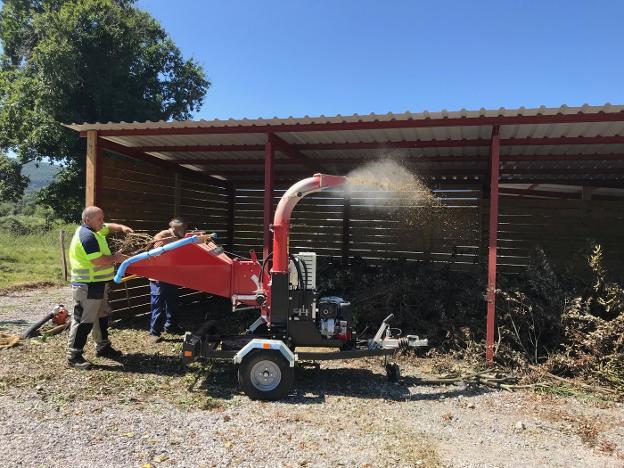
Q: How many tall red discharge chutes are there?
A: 1